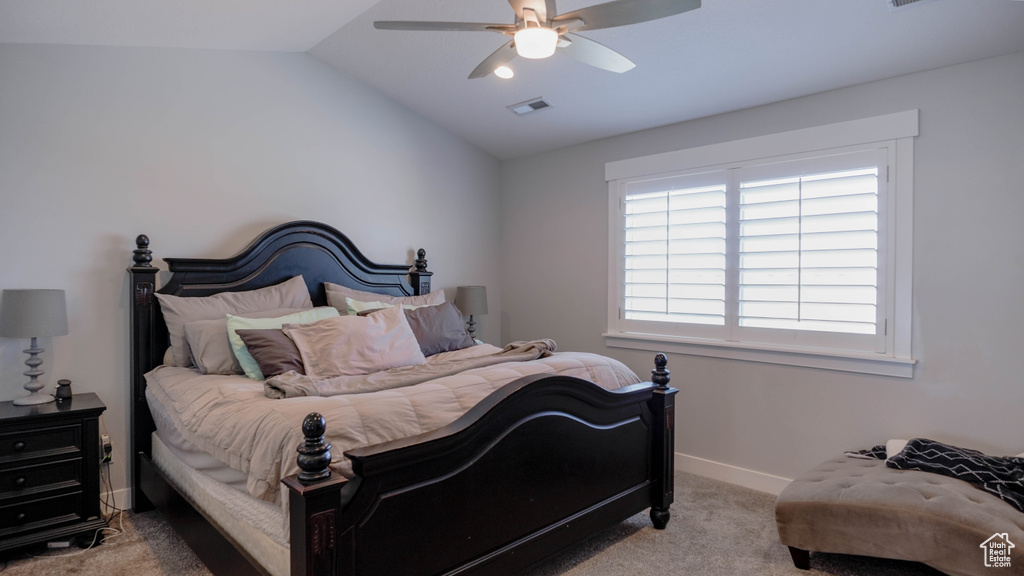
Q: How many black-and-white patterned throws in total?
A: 1